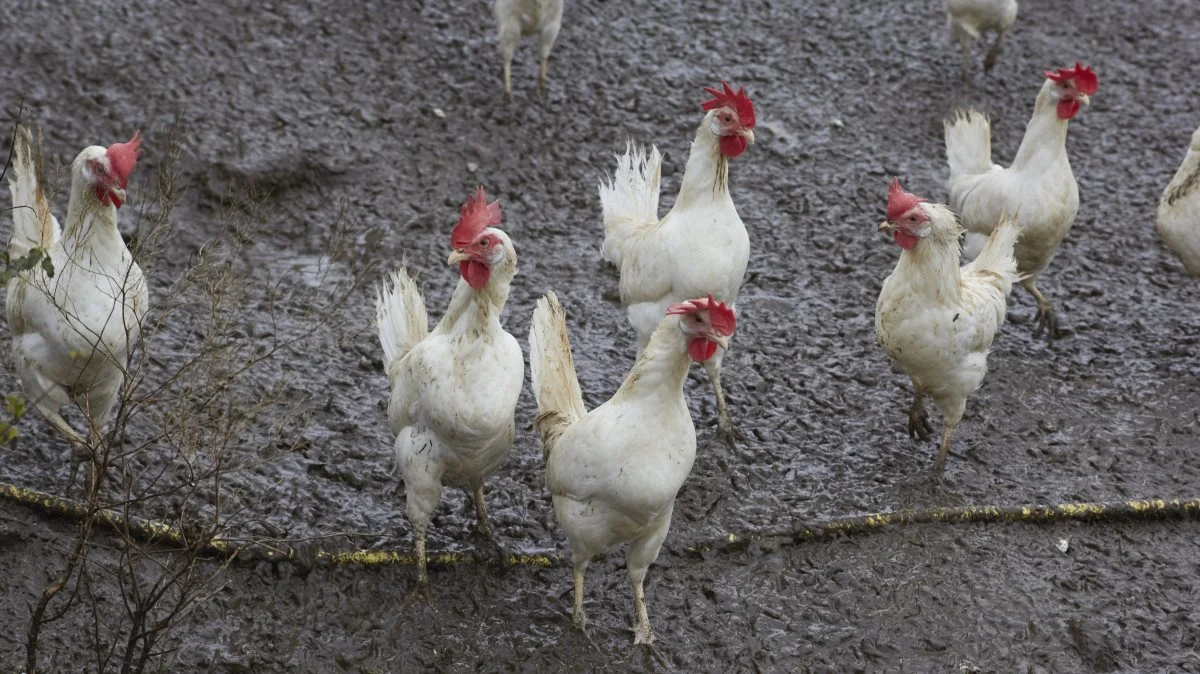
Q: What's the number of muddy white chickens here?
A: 9